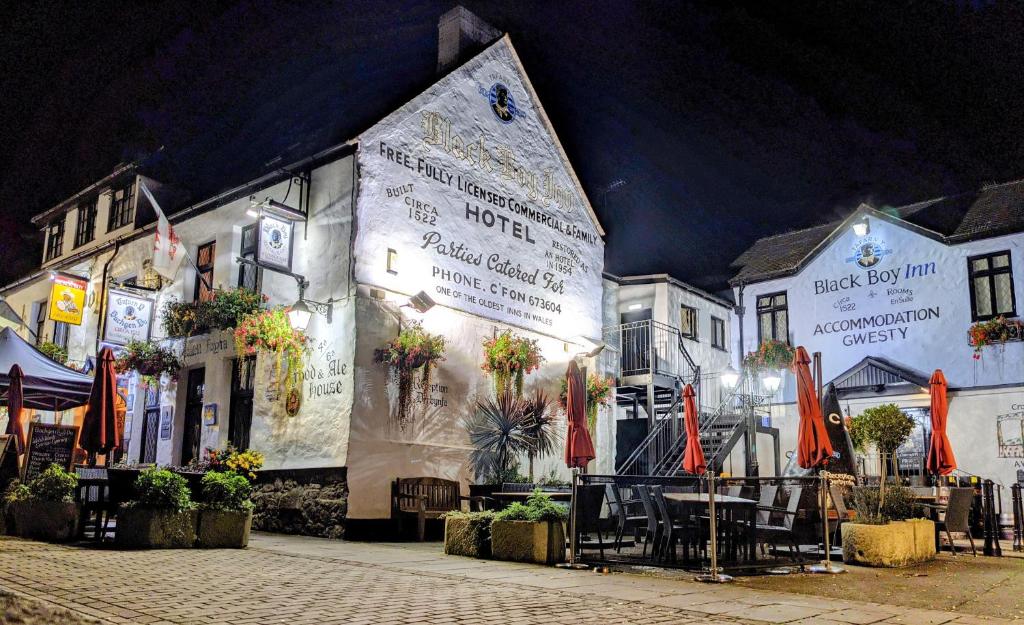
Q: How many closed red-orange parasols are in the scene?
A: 6